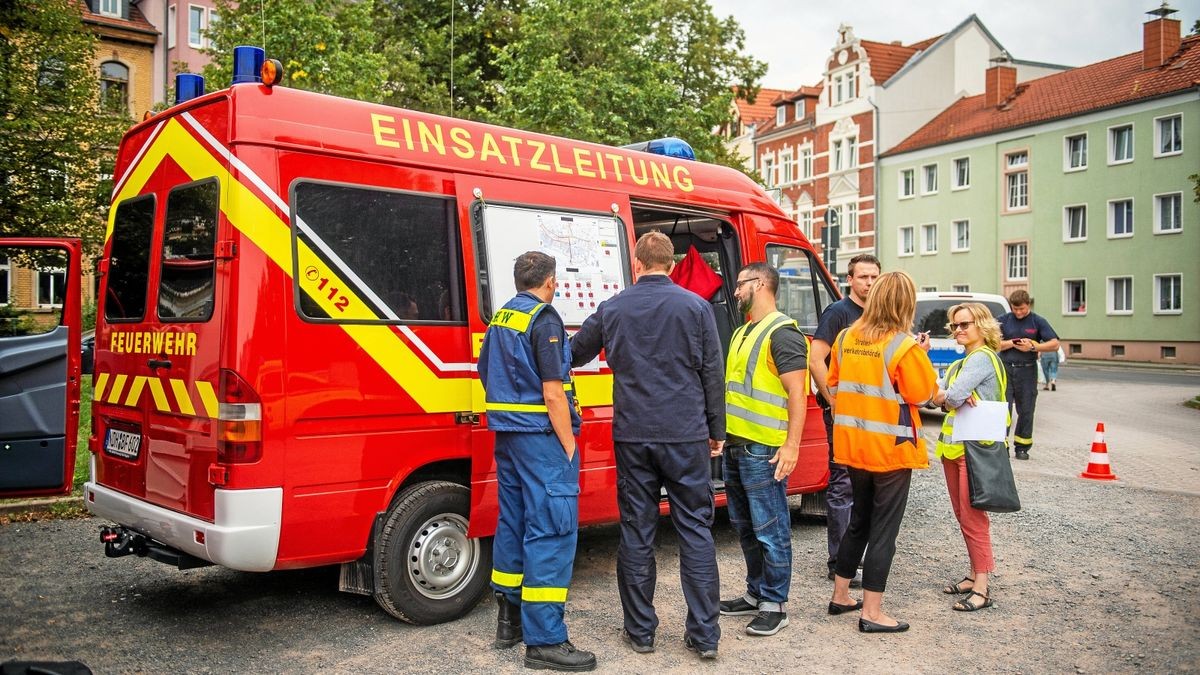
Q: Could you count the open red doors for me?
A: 2